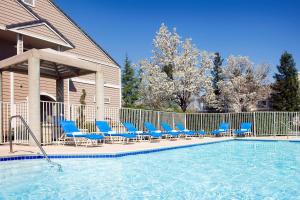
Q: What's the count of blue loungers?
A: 8